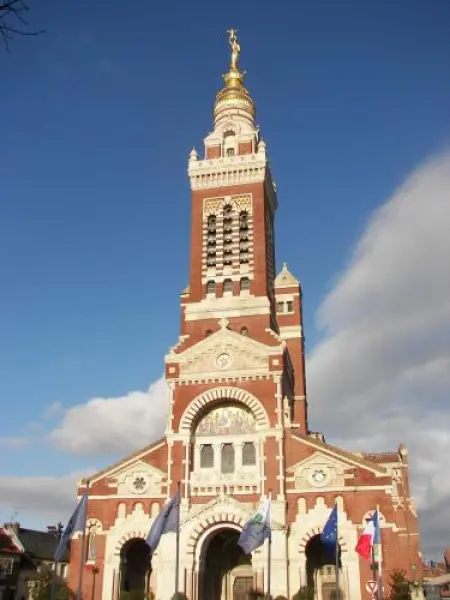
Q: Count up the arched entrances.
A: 3